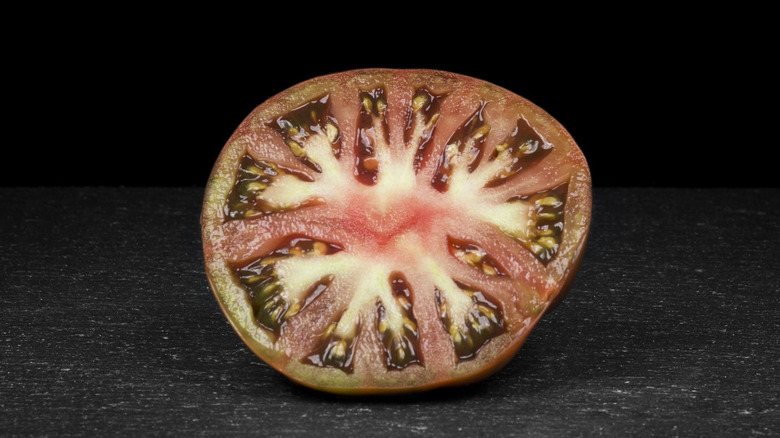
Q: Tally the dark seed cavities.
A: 12